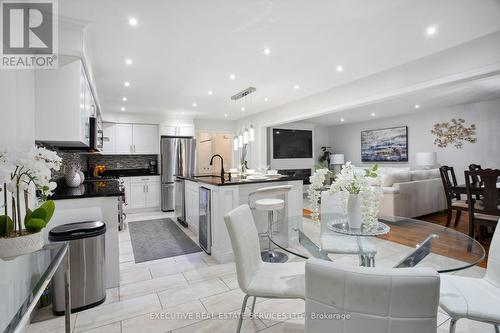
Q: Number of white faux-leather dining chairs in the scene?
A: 4